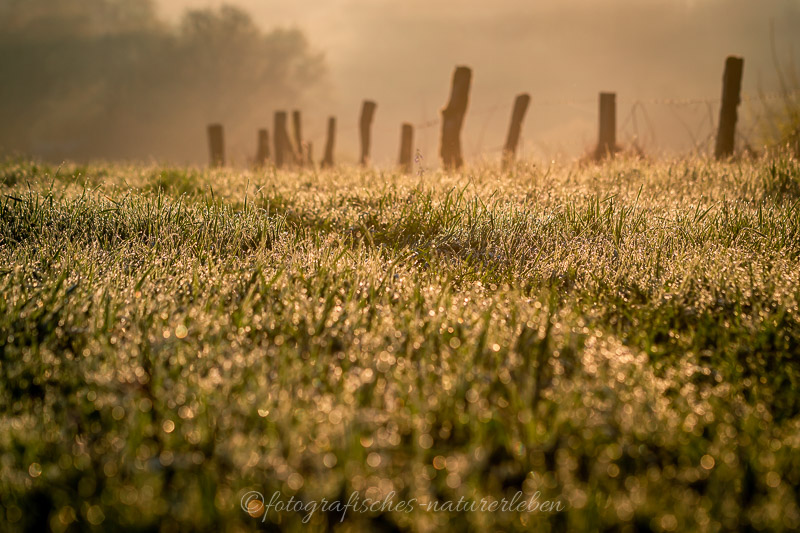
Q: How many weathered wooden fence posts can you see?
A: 11